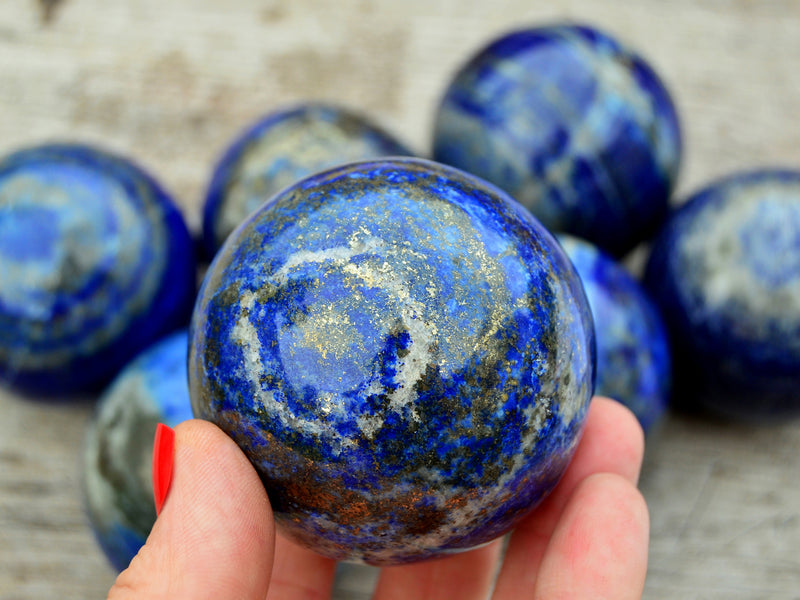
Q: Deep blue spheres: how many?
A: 7